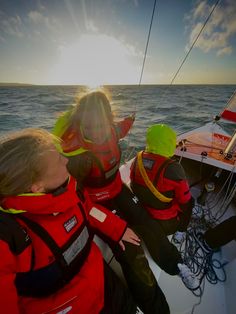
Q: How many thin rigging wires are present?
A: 2